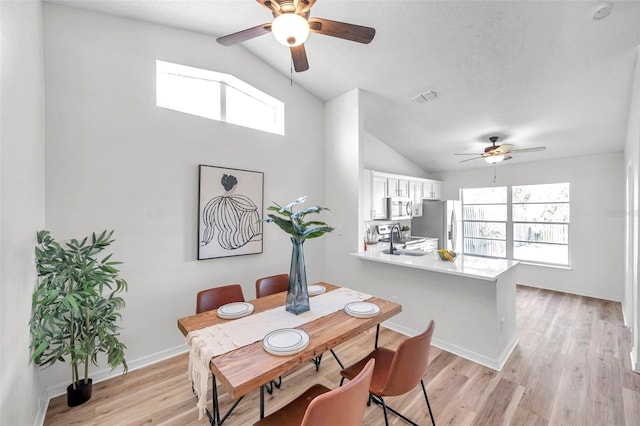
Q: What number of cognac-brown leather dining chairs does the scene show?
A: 4